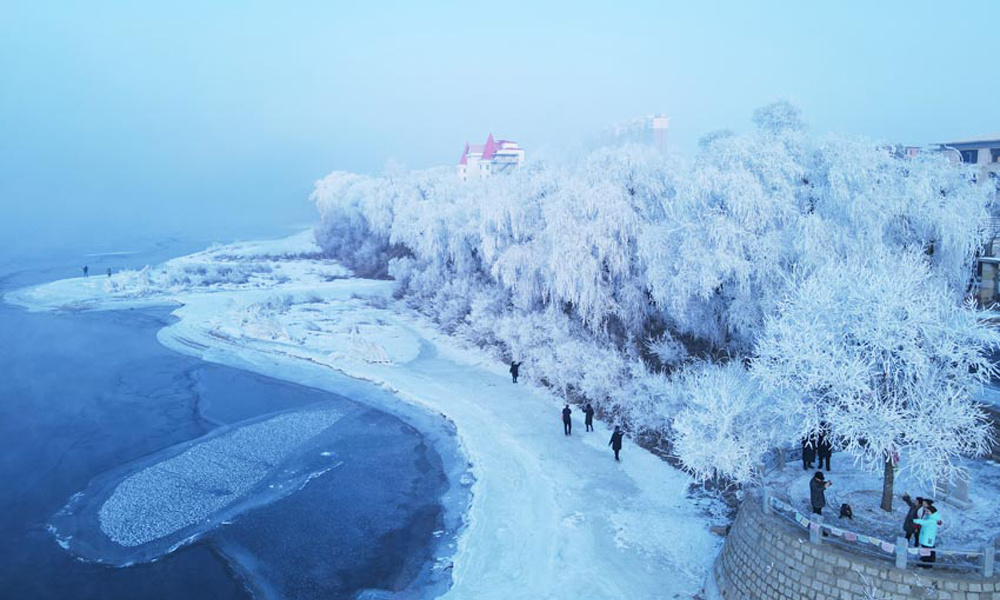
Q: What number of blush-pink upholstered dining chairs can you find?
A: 0